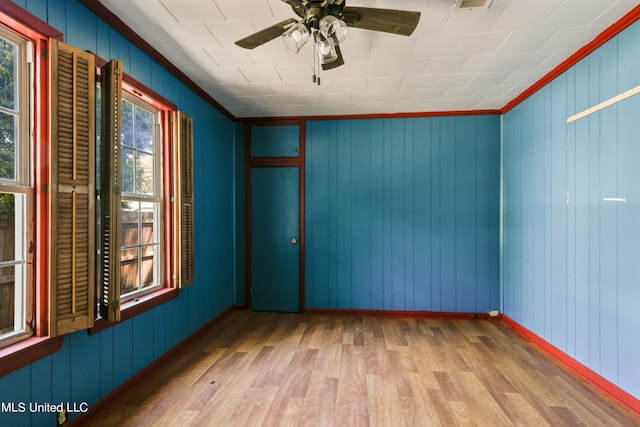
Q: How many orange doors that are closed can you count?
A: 0